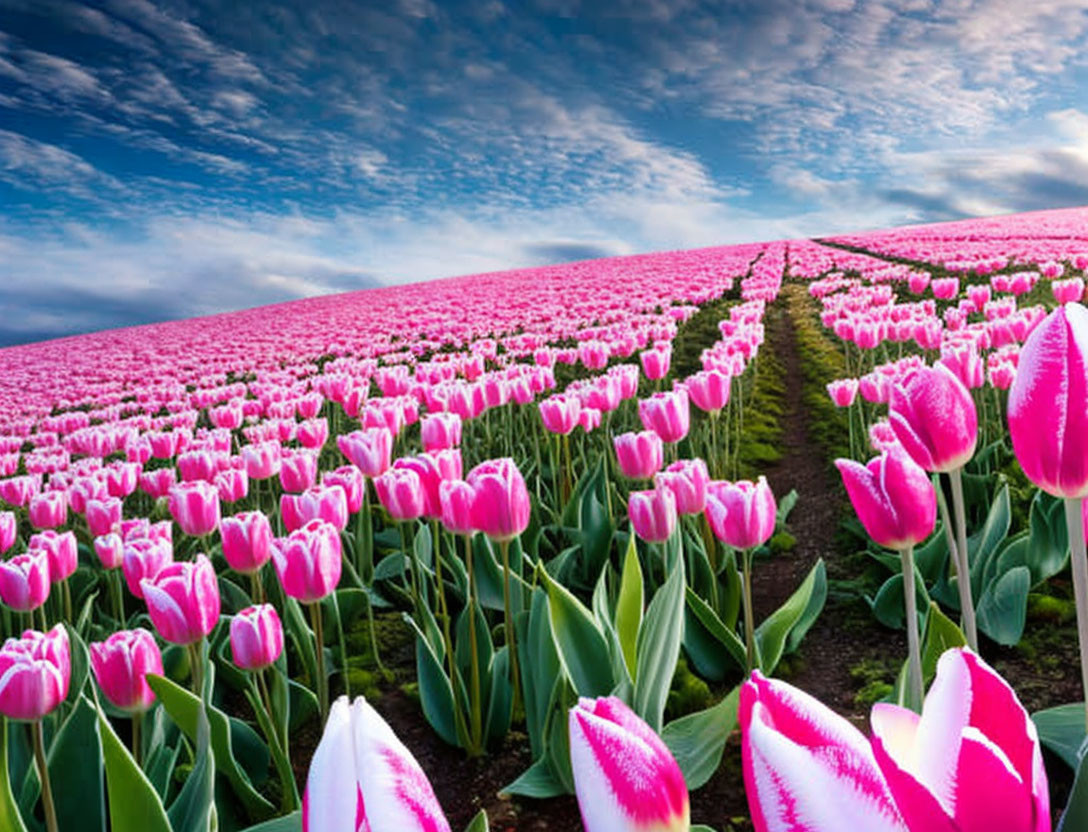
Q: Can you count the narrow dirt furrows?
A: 1